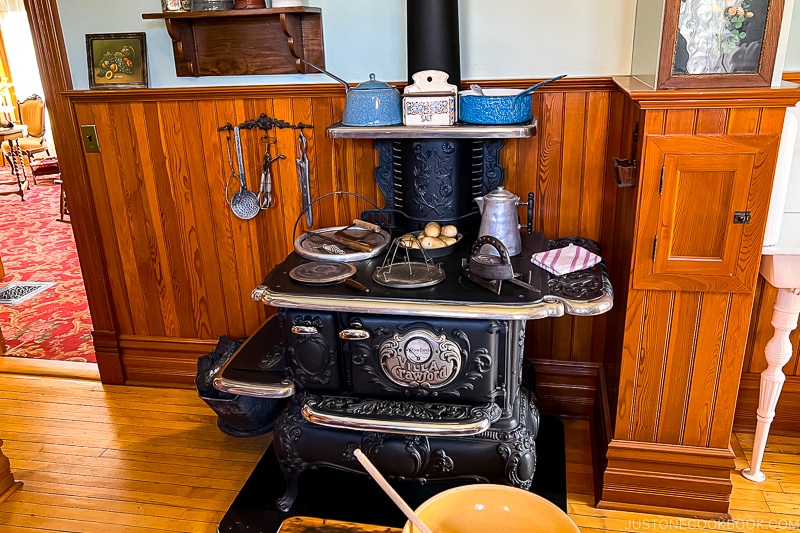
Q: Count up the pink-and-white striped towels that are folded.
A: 1